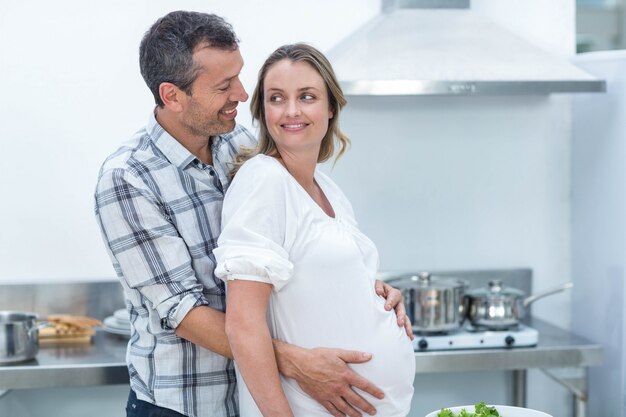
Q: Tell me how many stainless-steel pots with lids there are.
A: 2